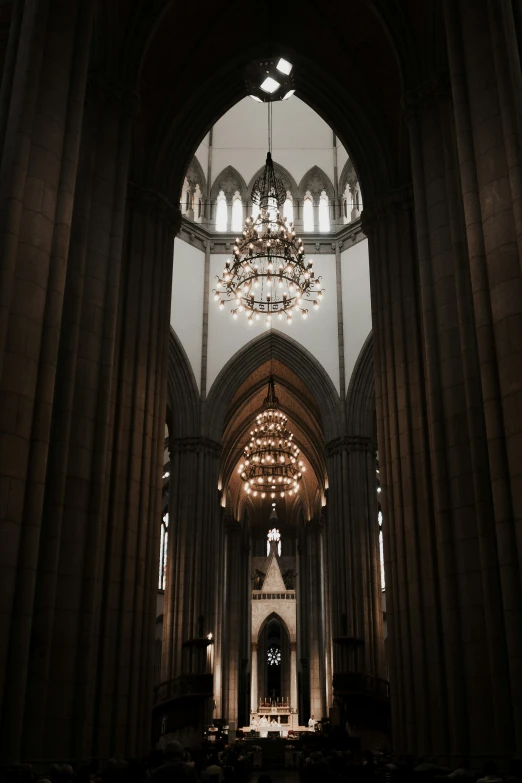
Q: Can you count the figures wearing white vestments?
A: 4